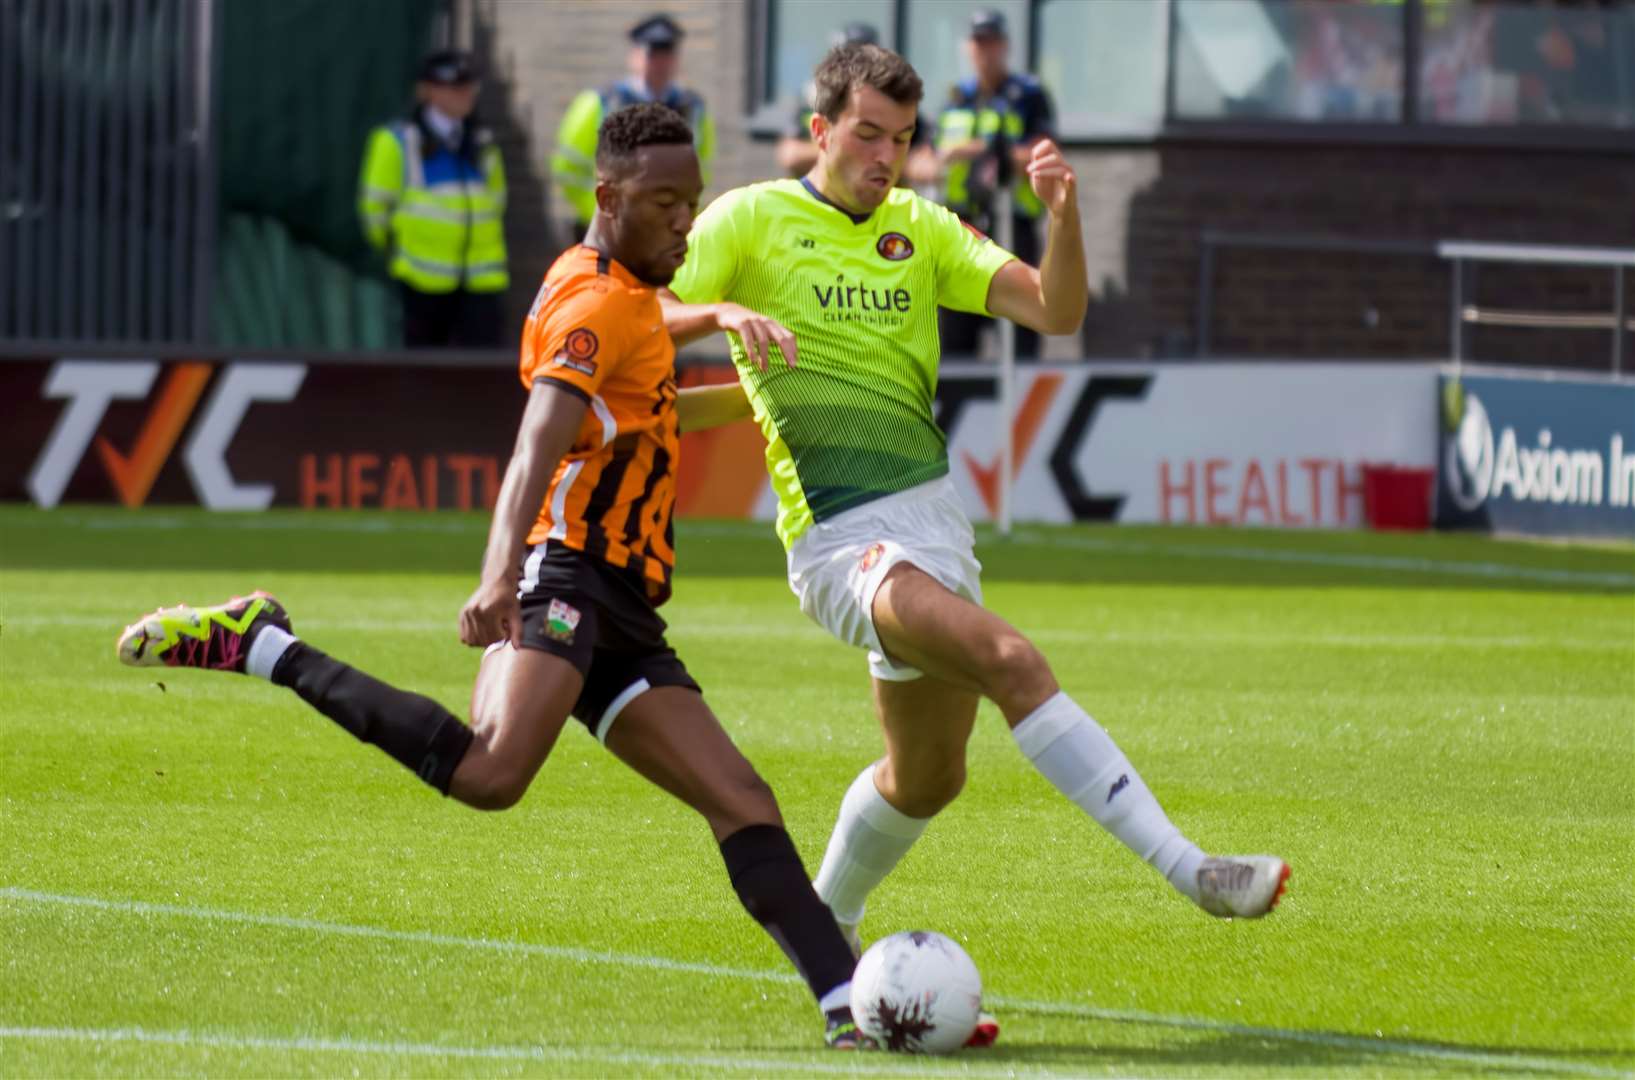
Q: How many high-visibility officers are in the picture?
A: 4